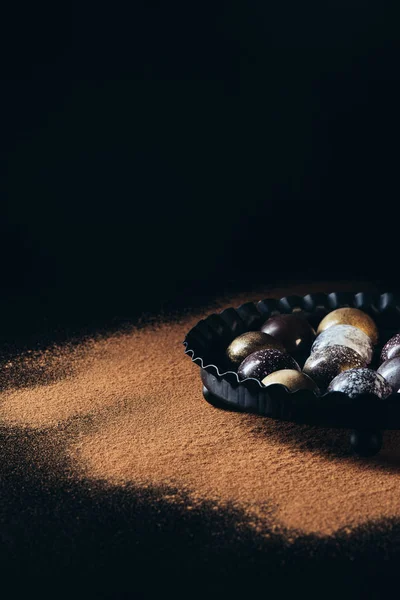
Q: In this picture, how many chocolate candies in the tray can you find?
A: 10